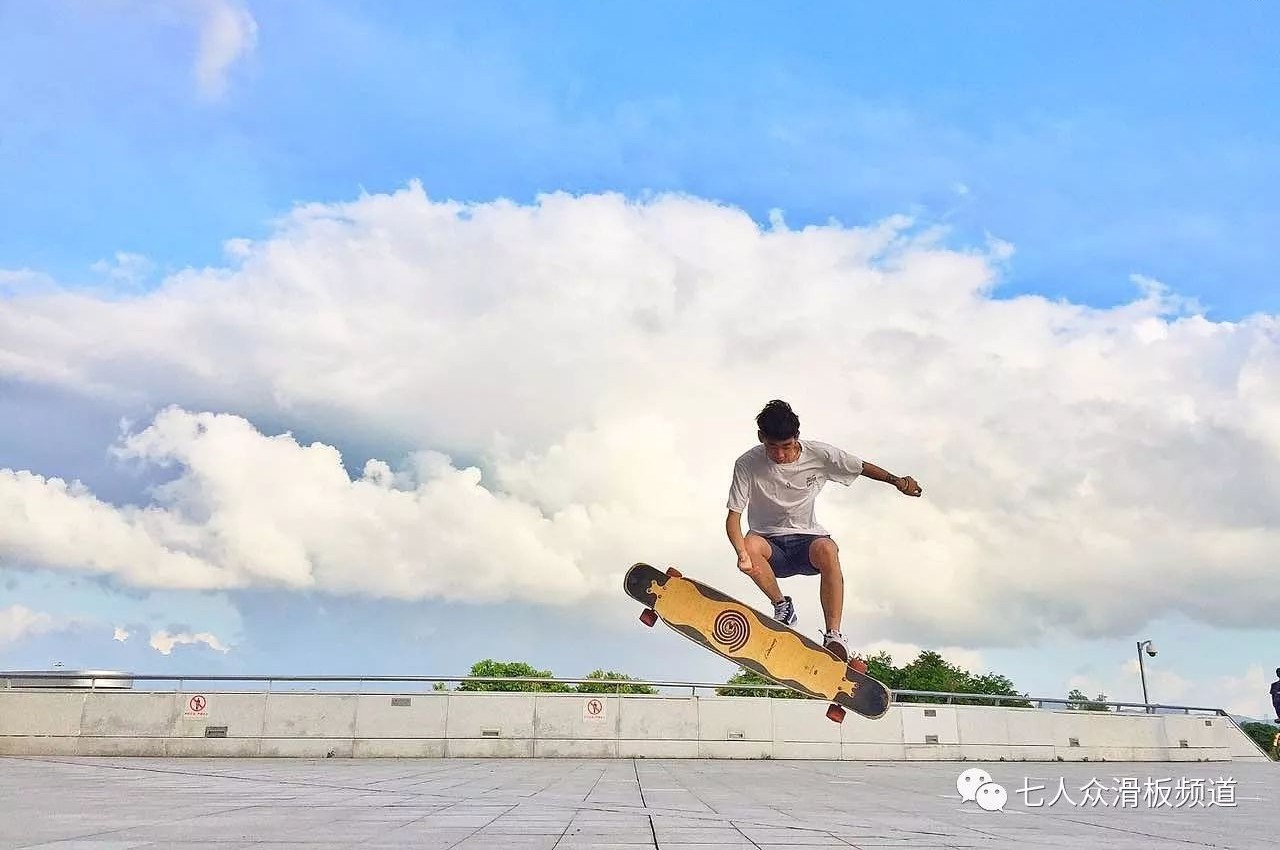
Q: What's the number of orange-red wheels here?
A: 4